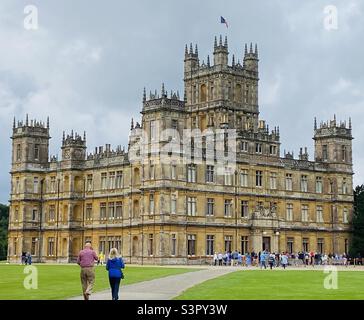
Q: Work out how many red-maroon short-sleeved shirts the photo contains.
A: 1